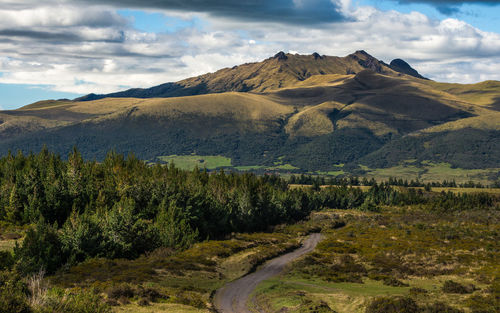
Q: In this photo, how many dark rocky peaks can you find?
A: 4